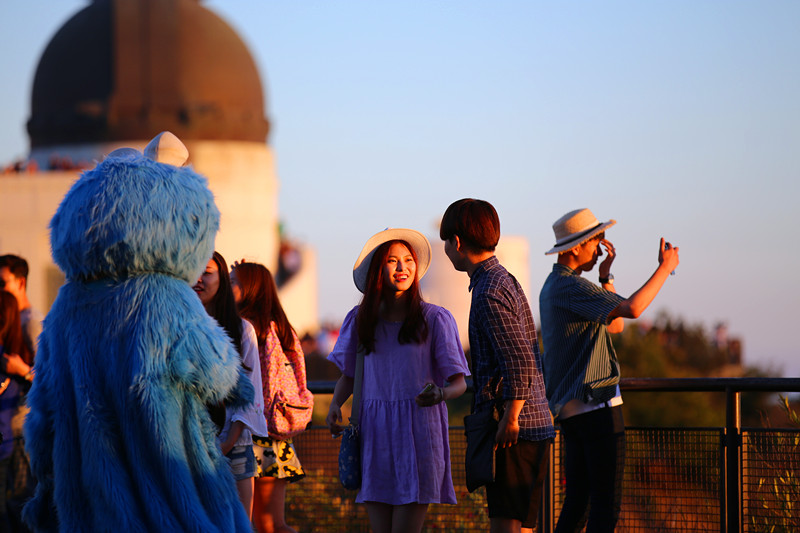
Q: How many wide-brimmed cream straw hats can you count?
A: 2